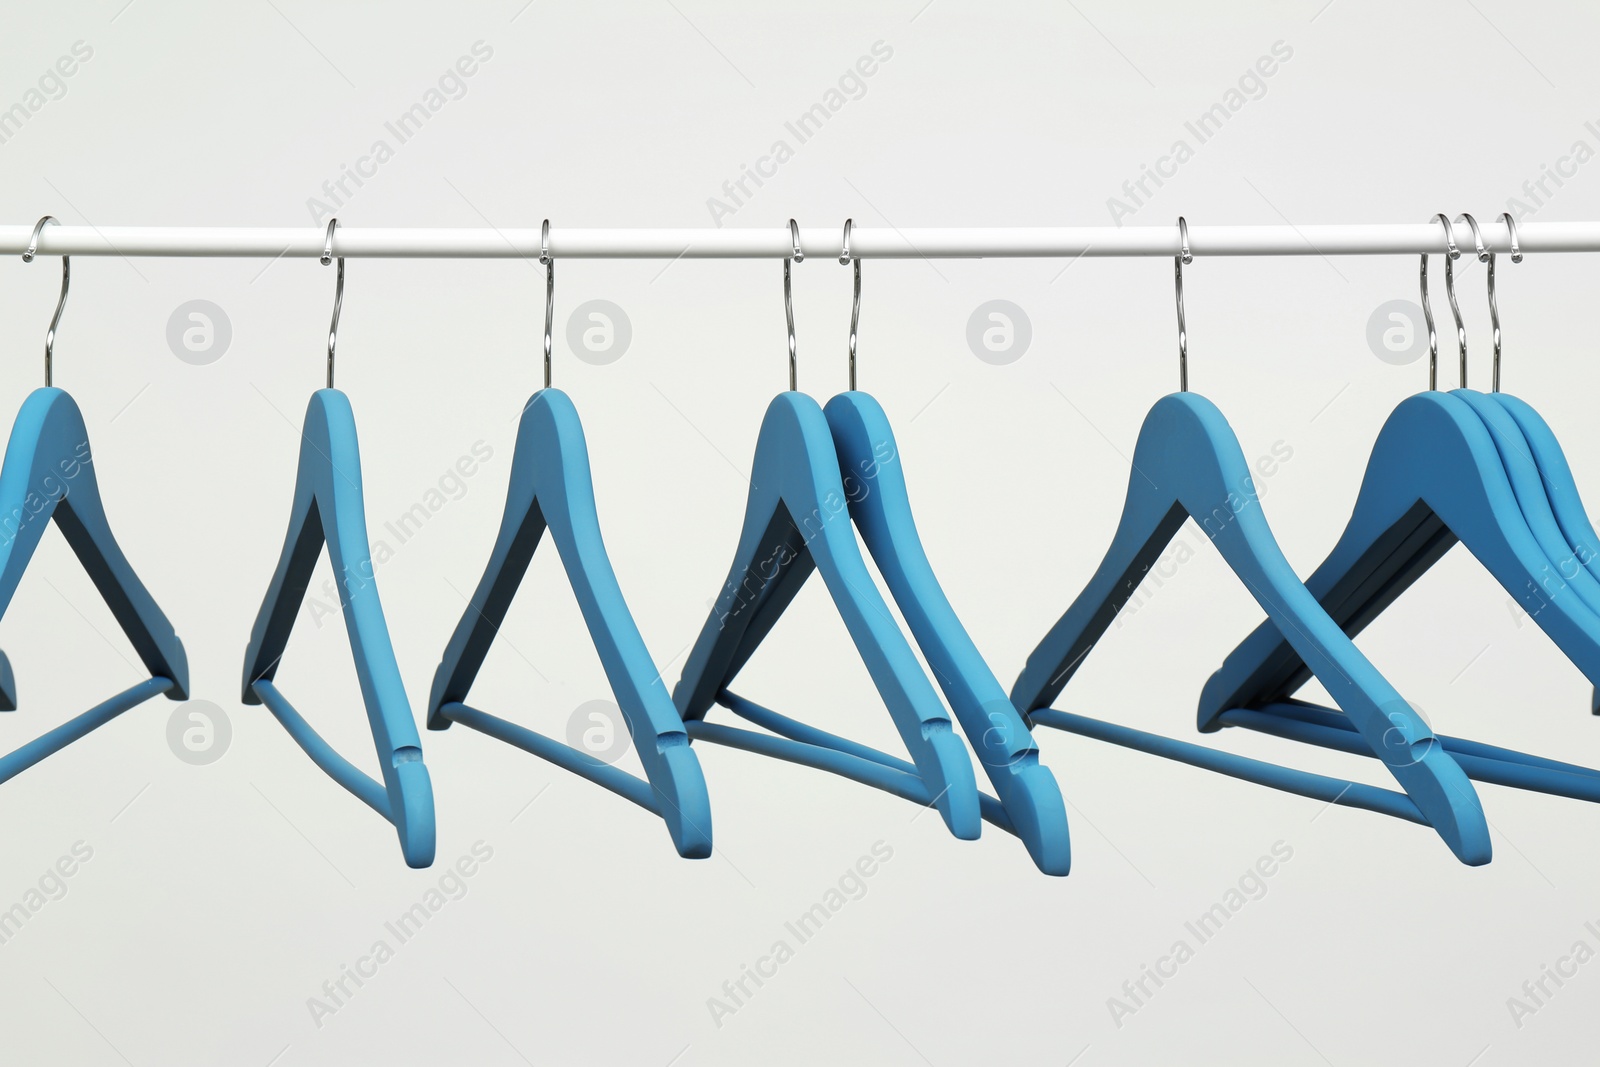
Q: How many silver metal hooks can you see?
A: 9